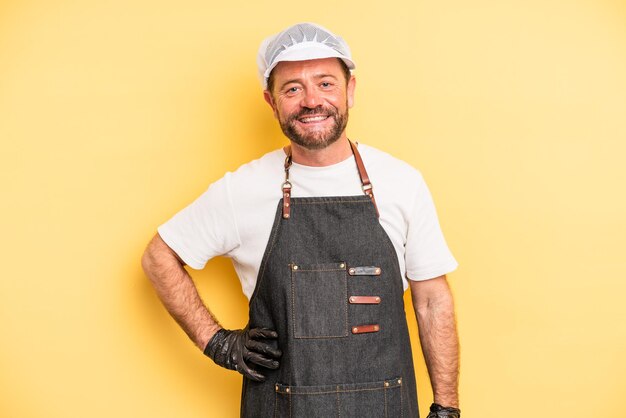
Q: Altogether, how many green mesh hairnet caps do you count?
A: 0